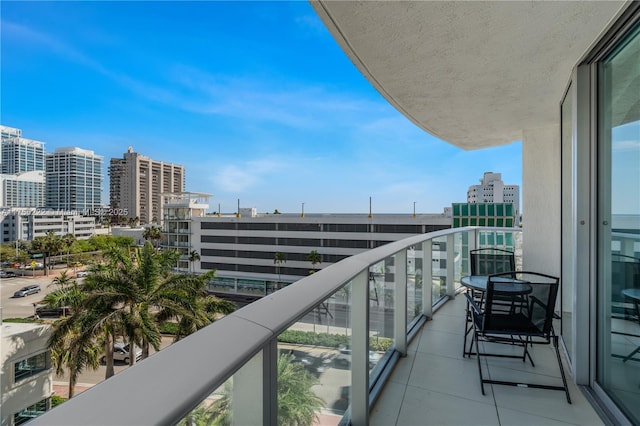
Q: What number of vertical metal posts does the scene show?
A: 6